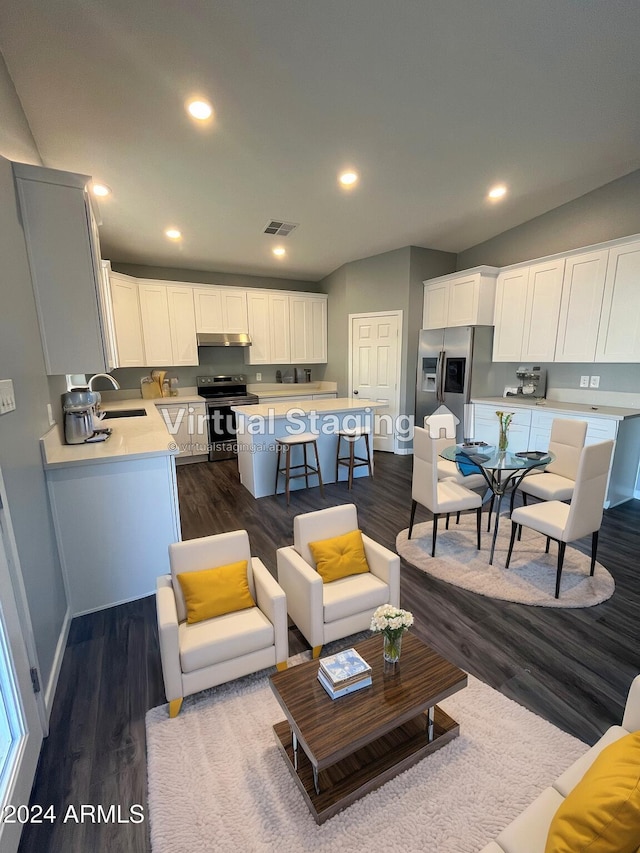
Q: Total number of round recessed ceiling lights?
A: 6